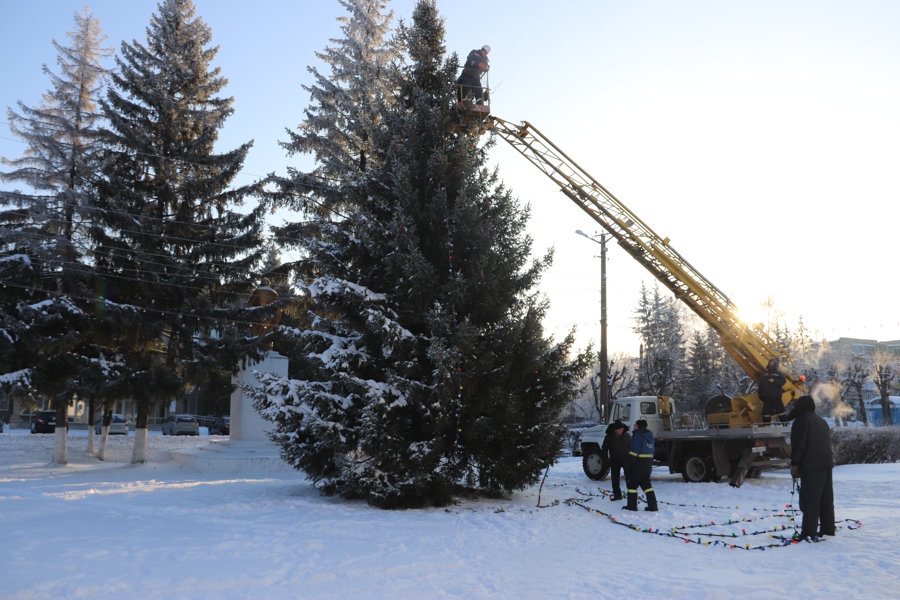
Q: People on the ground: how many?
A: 3